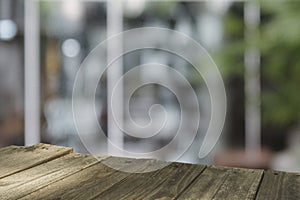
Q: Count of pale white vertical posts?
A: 3